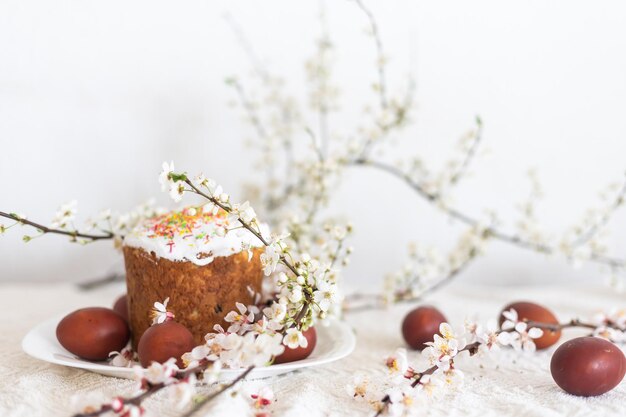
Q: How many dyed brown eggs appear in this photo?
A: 7